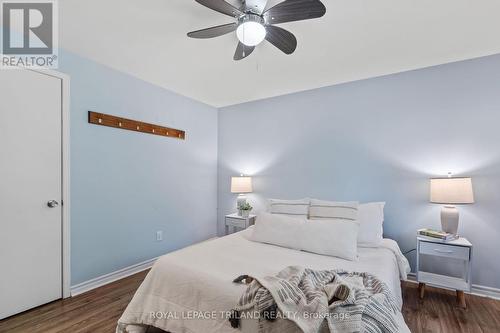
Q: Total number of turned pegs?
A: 6